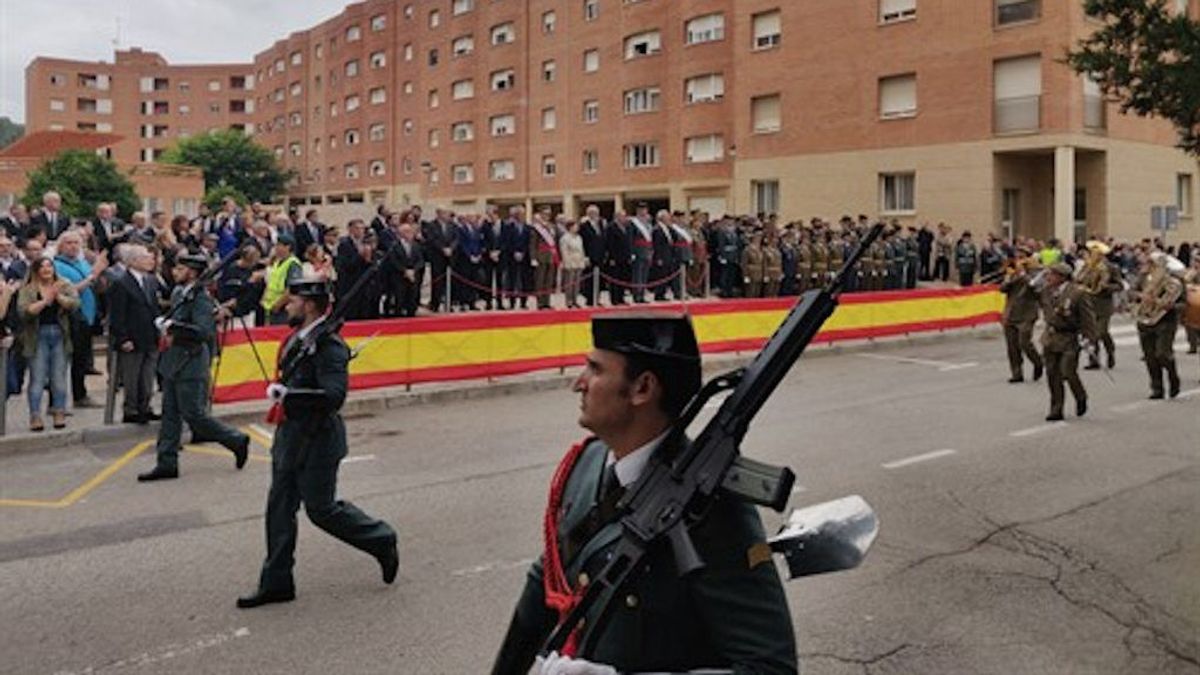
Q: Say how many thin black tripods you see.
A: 1